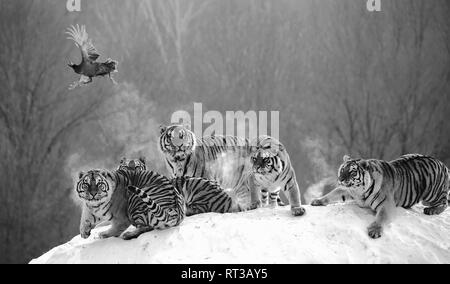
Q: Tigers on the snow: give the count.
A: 5